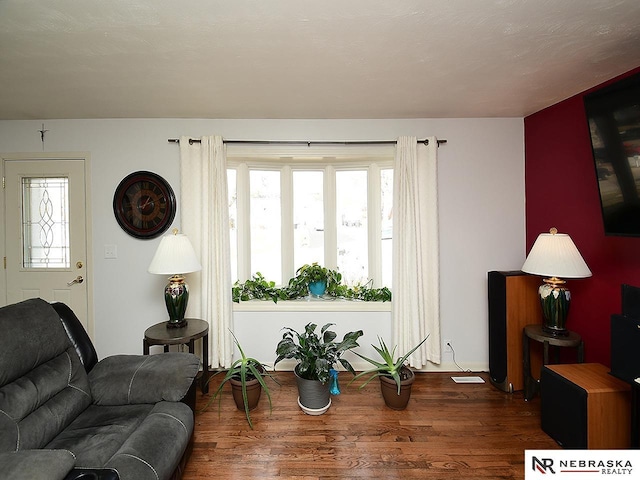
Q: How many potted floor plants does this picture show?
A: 3